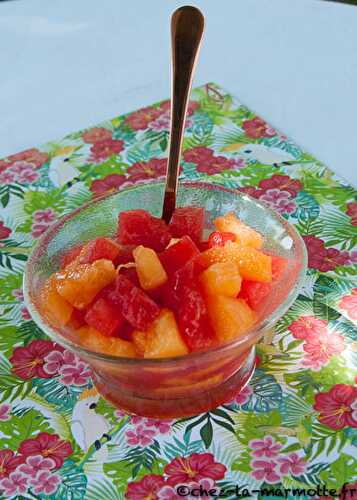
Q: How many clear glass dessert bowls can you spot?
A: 1